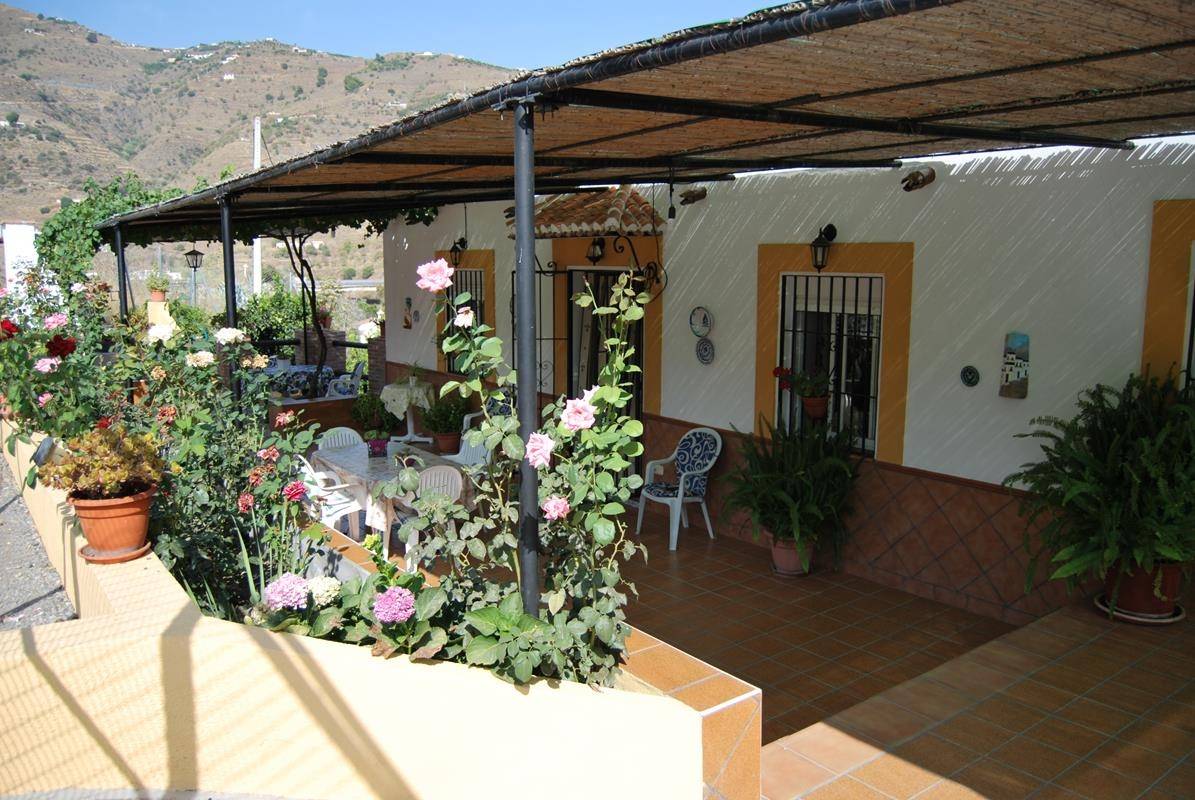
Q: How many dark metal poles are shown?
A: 3